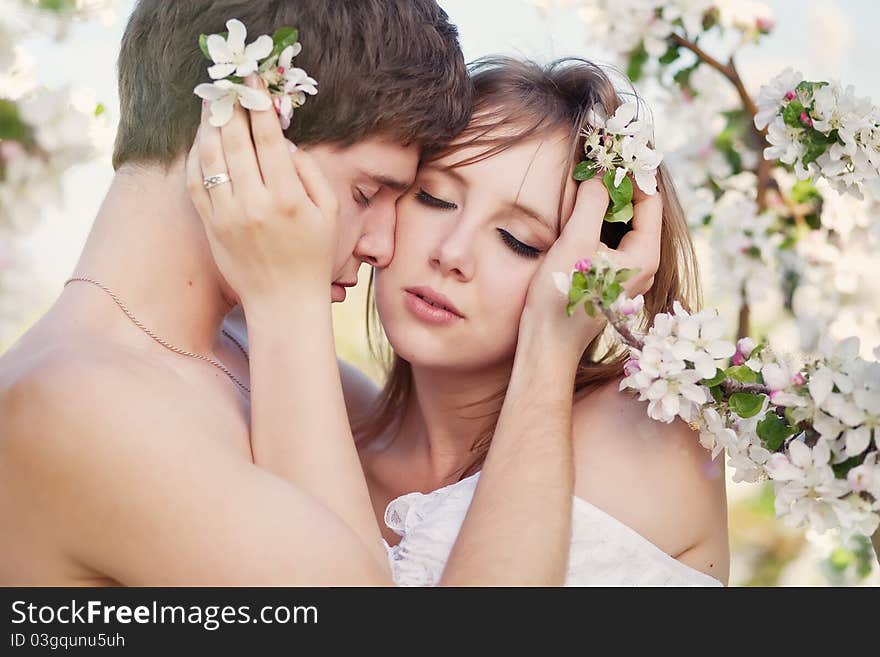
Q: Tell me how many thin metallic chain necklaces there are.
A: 1